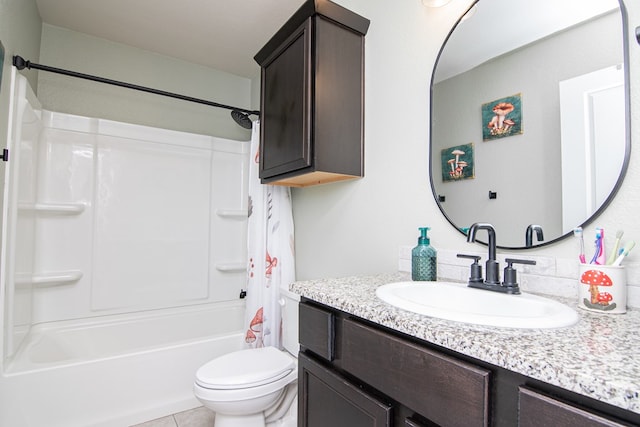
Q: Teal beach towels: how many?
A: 0